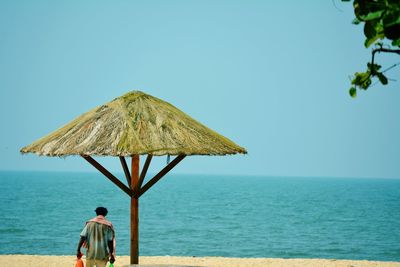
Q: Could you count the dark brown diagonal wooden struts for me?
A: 4